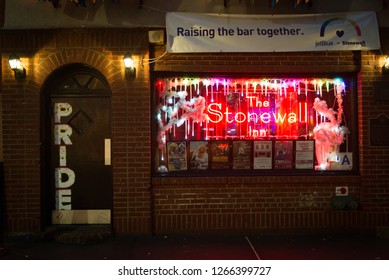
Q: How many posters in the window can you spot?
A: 7